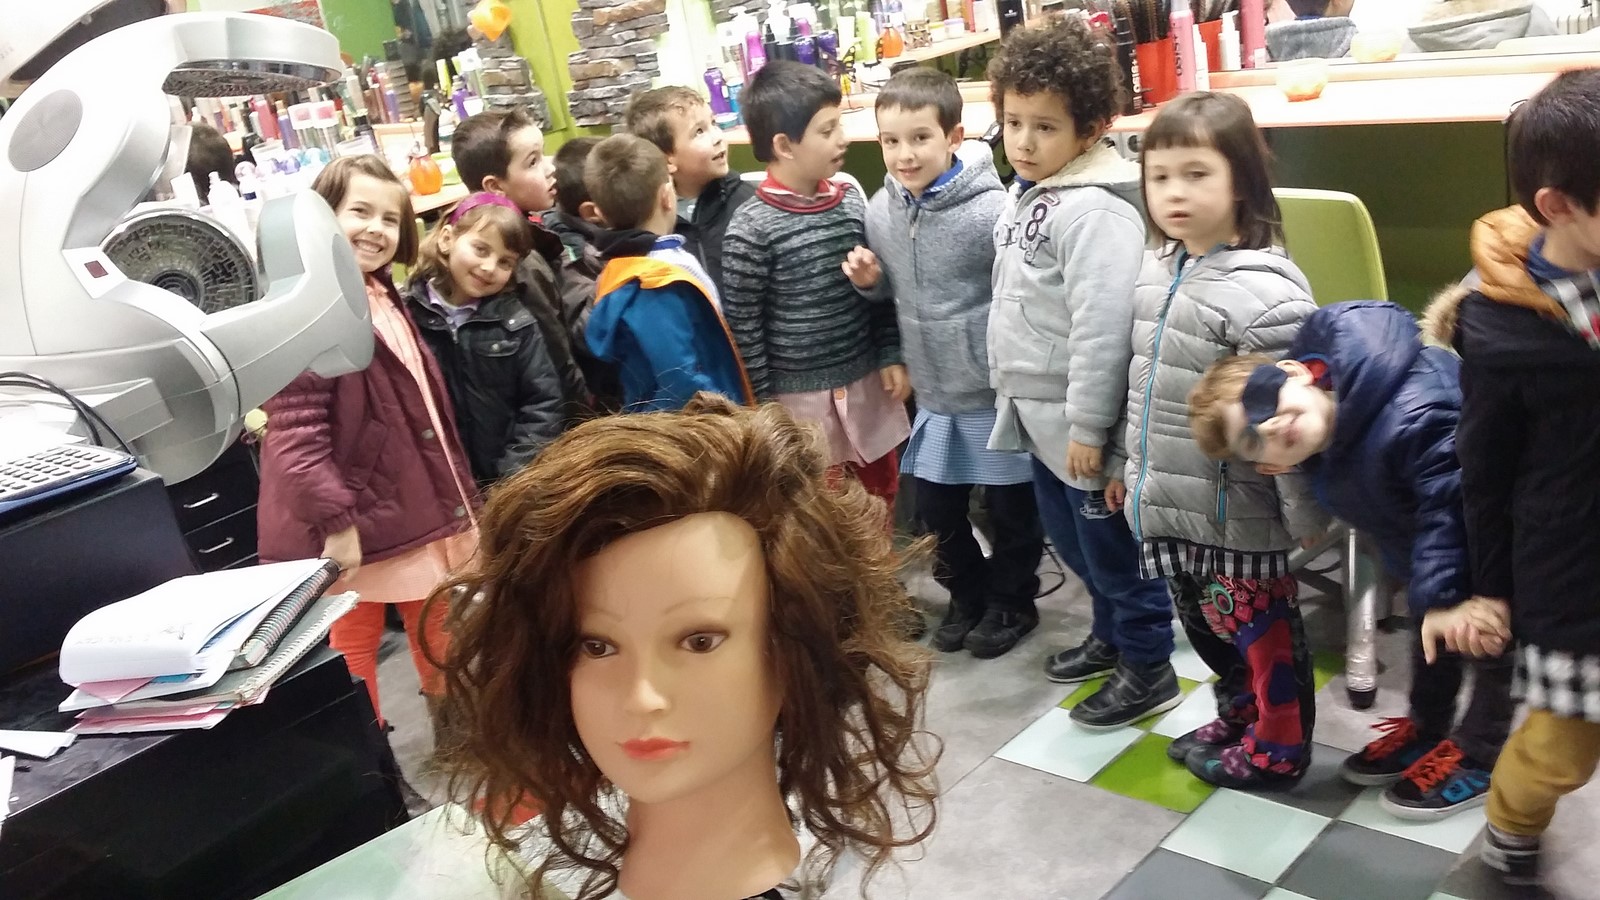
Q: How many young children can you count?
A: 12